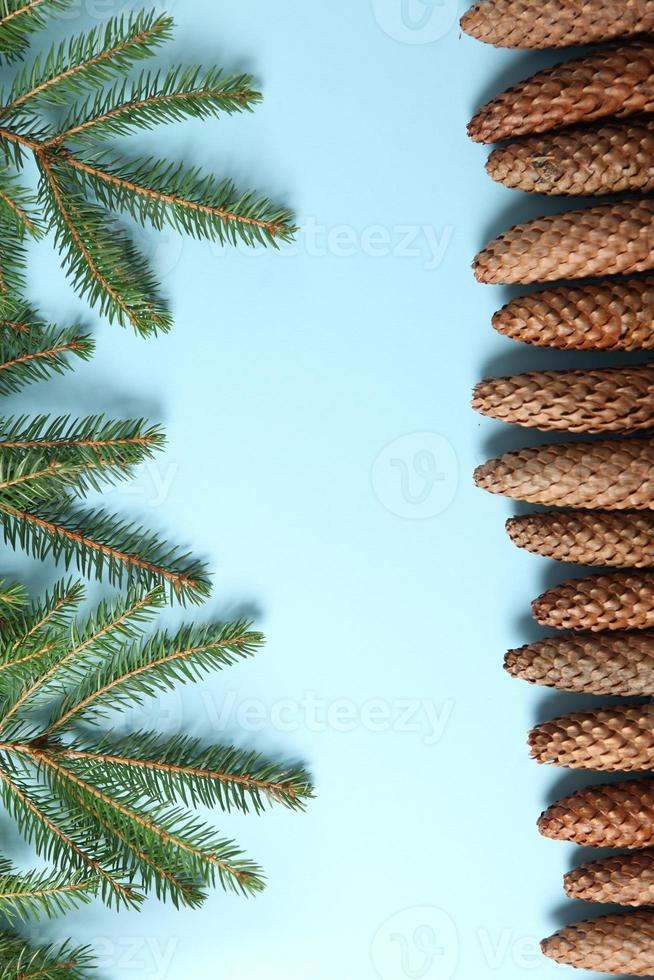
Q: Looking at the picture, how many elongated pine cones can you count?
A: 14